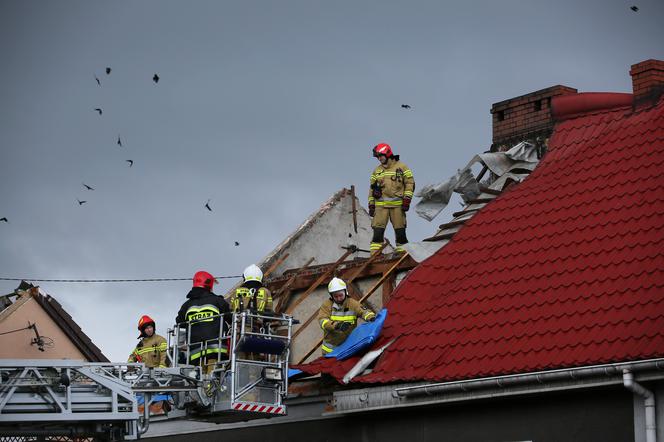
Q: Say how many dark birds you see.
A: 13